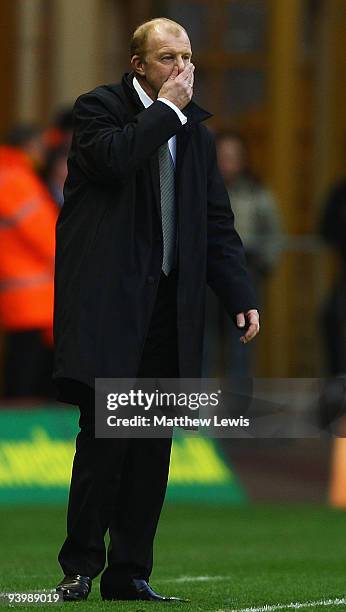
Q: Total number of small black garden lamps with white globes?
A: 0